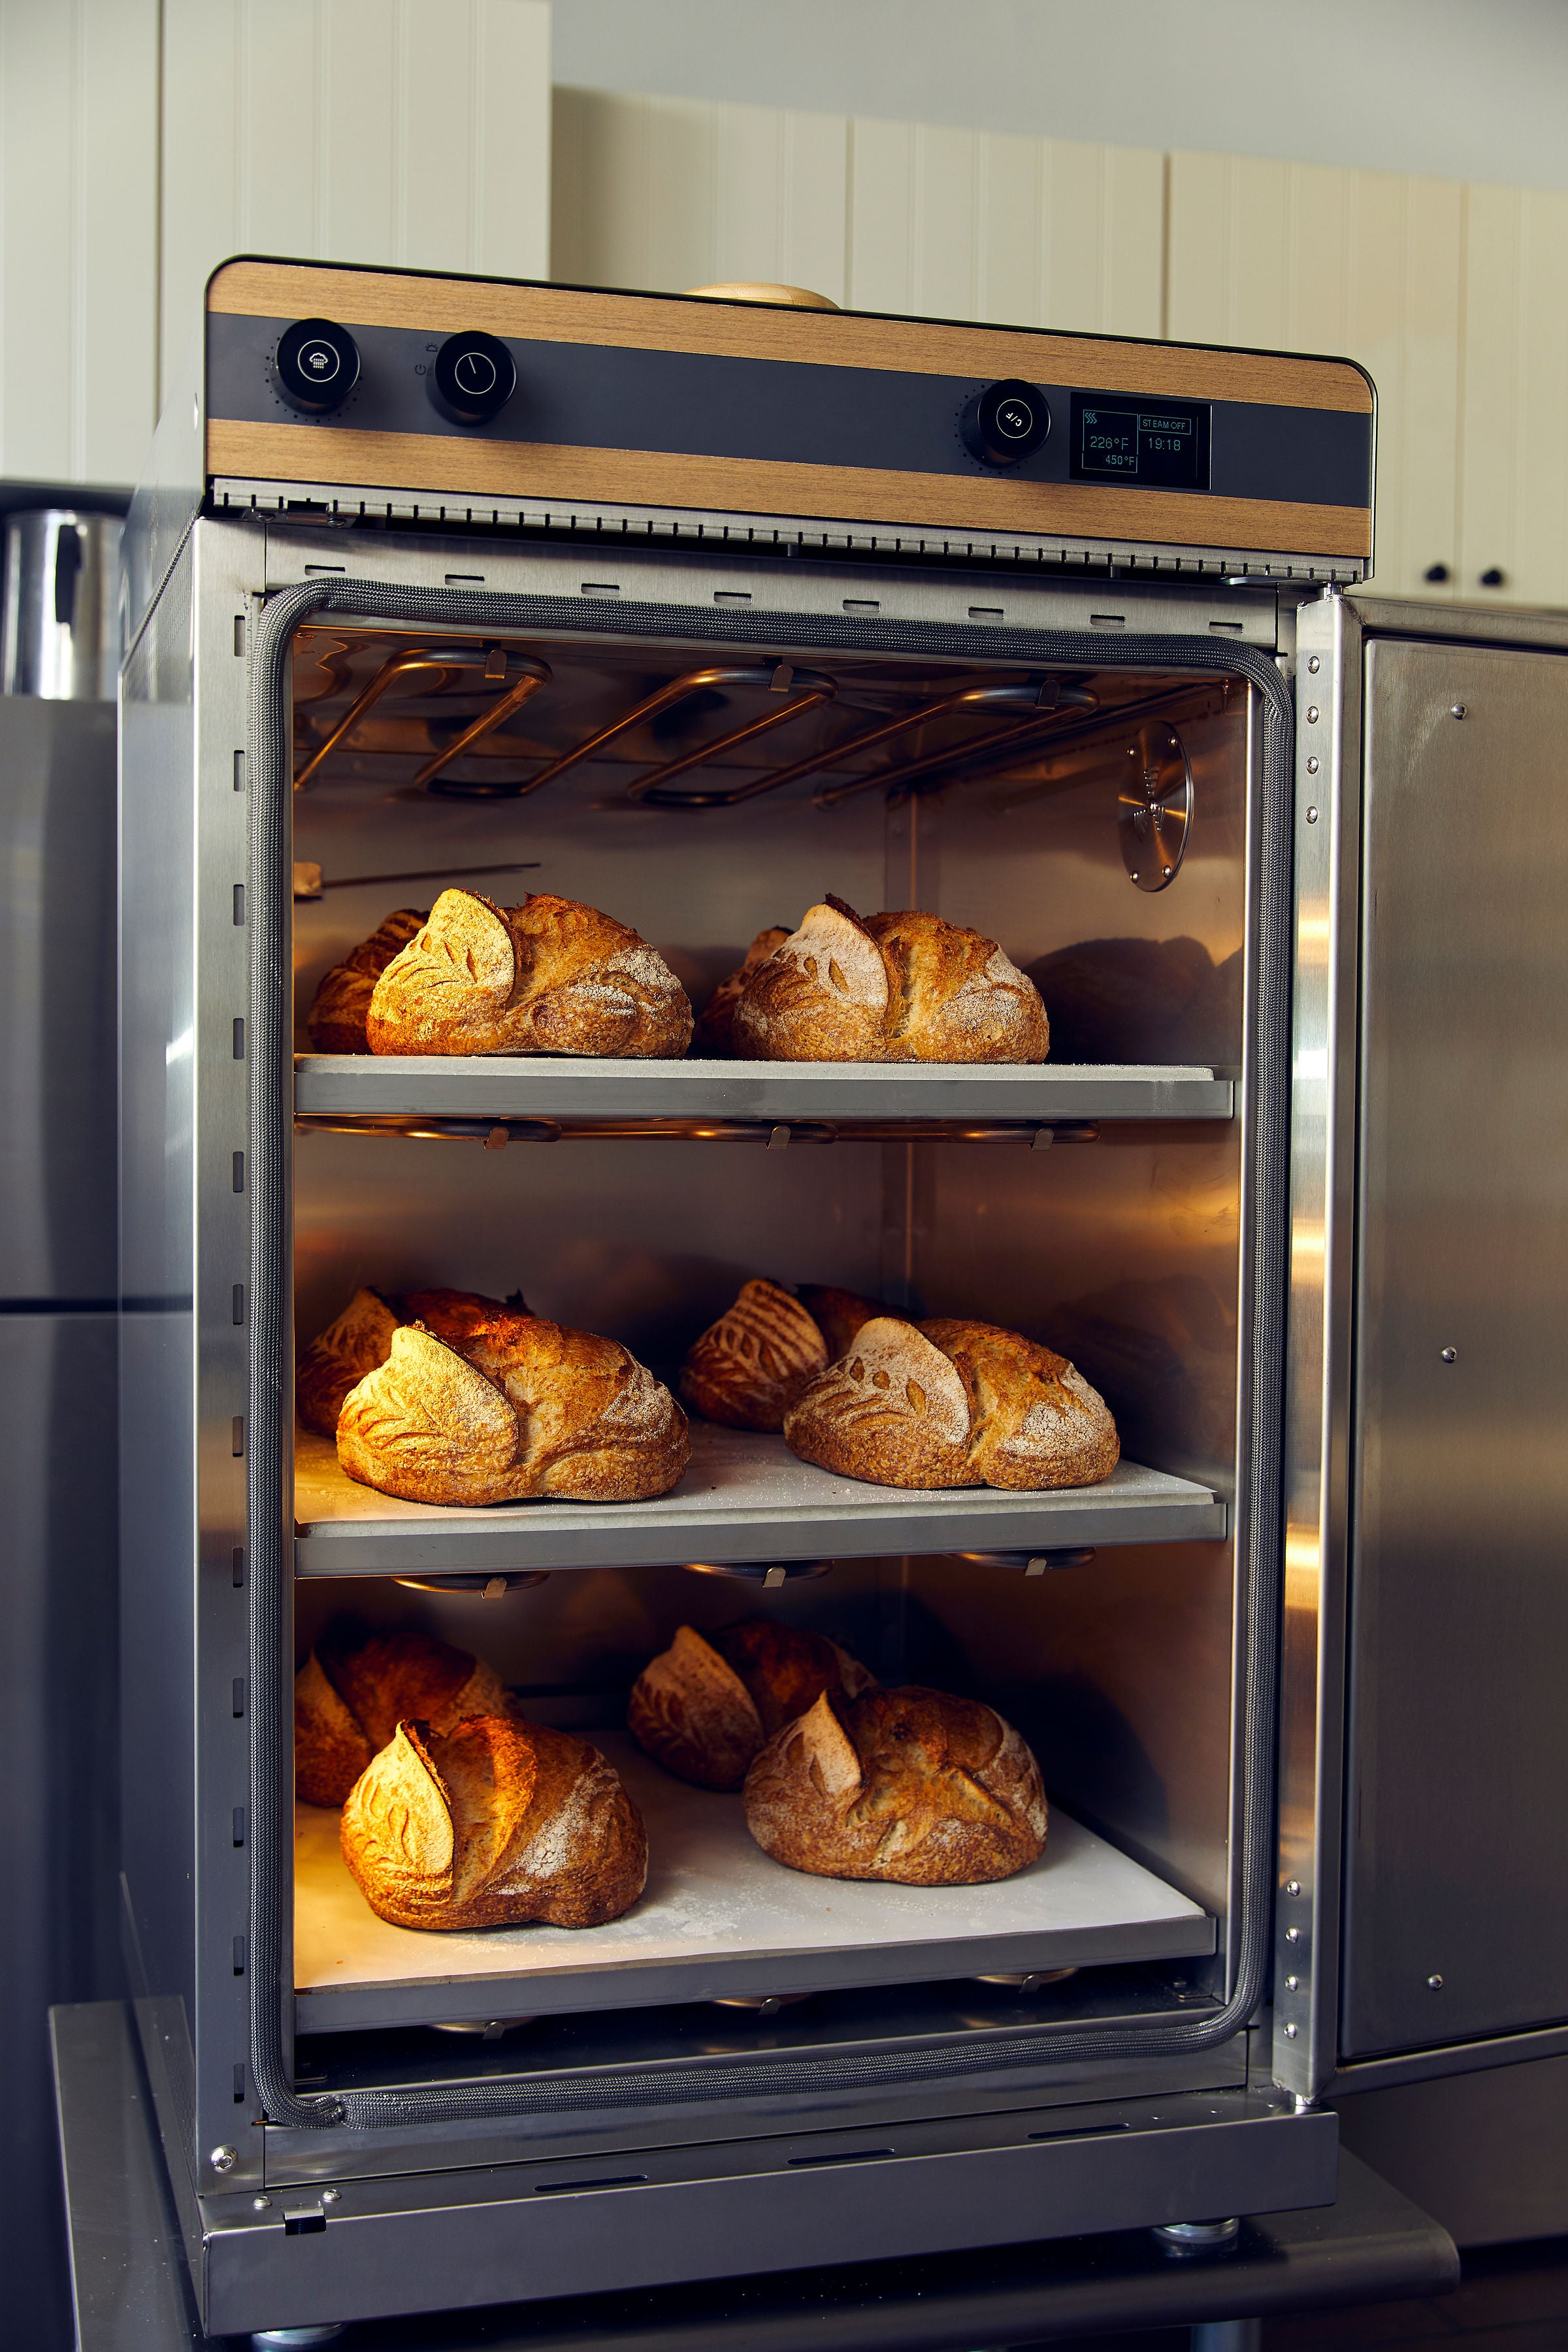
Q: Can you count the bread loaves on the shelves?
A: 12